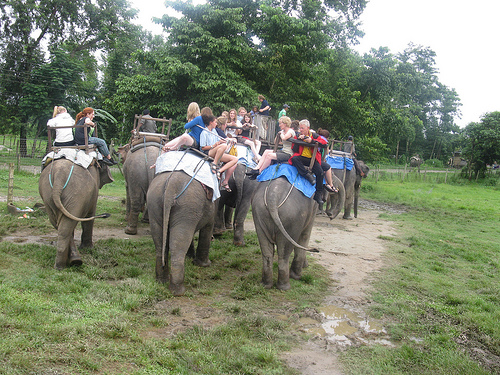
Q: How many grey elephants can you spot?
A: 6